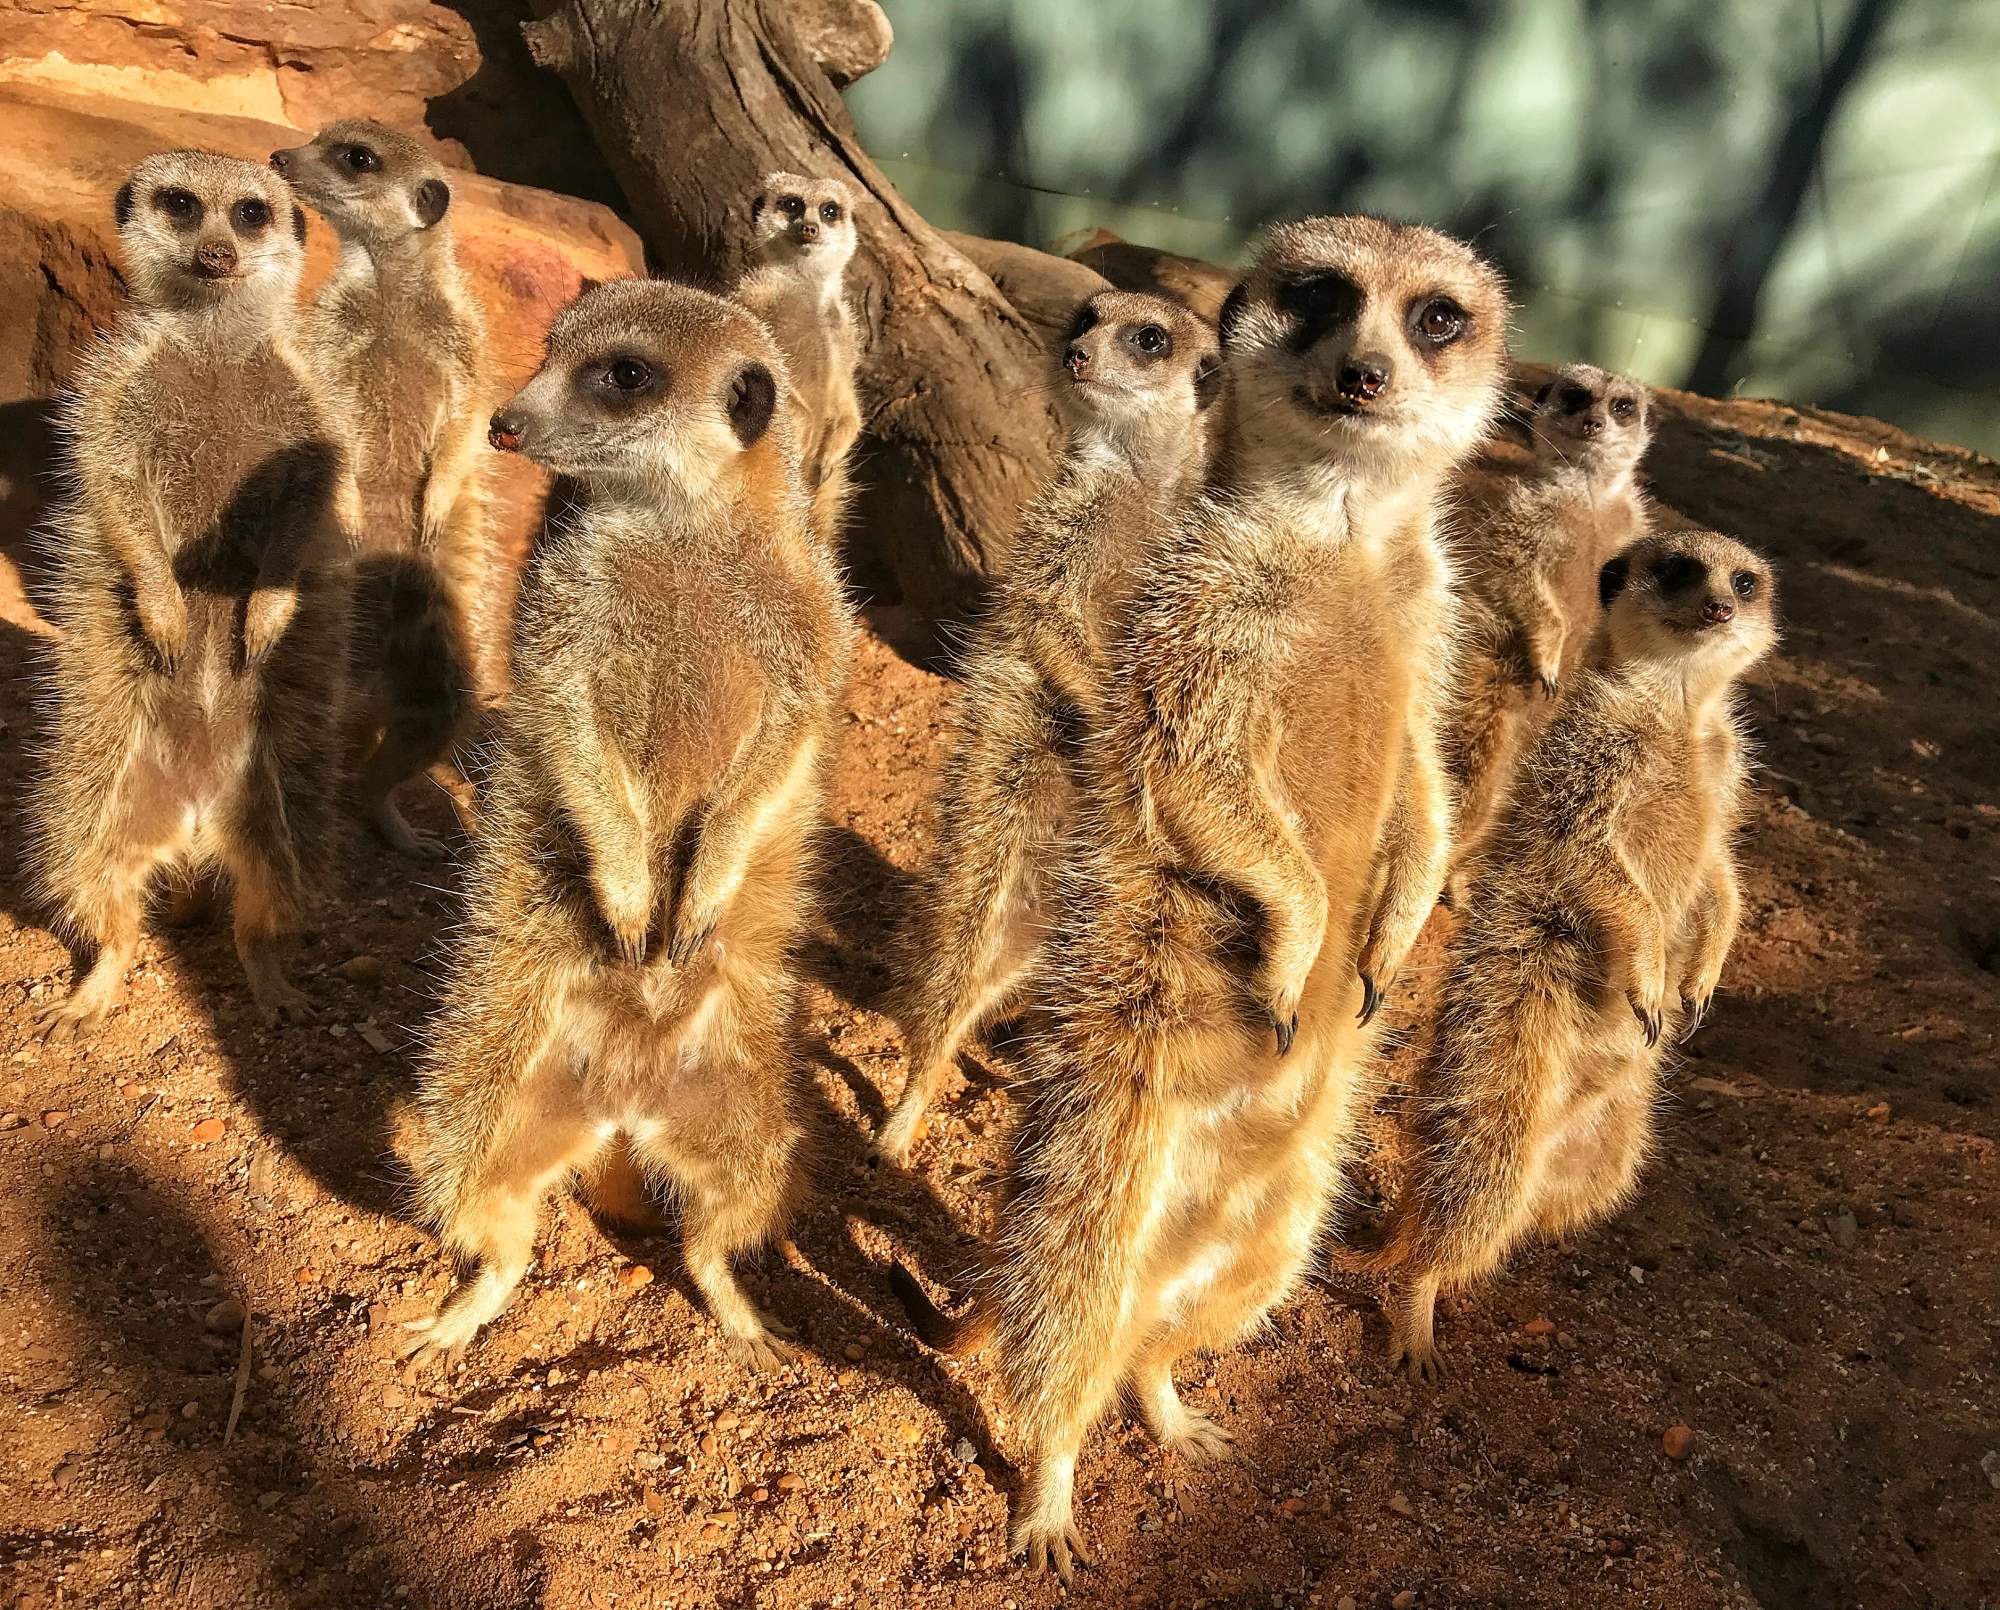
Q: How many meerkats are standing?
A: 8